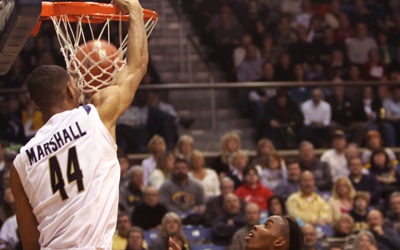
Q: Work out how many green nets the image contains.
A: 0